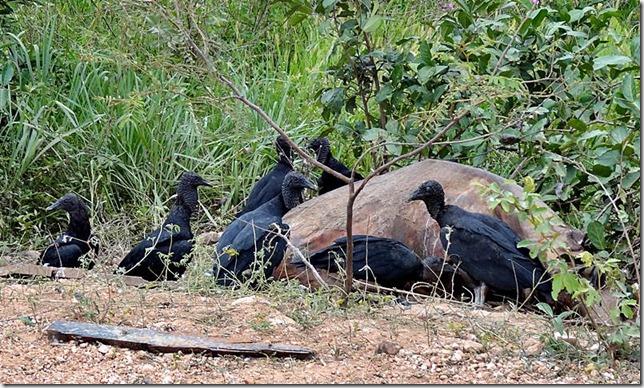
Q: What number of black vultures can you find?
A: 7